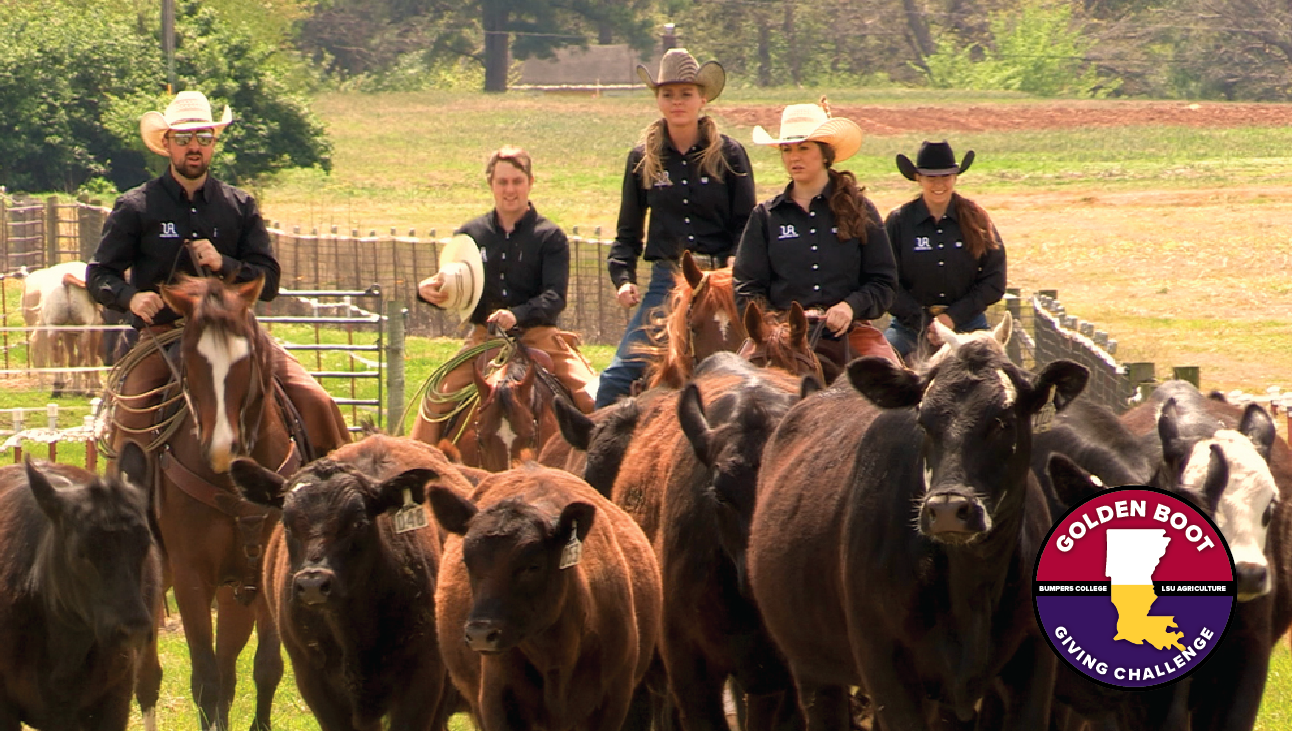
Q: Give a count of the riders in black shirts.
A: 5